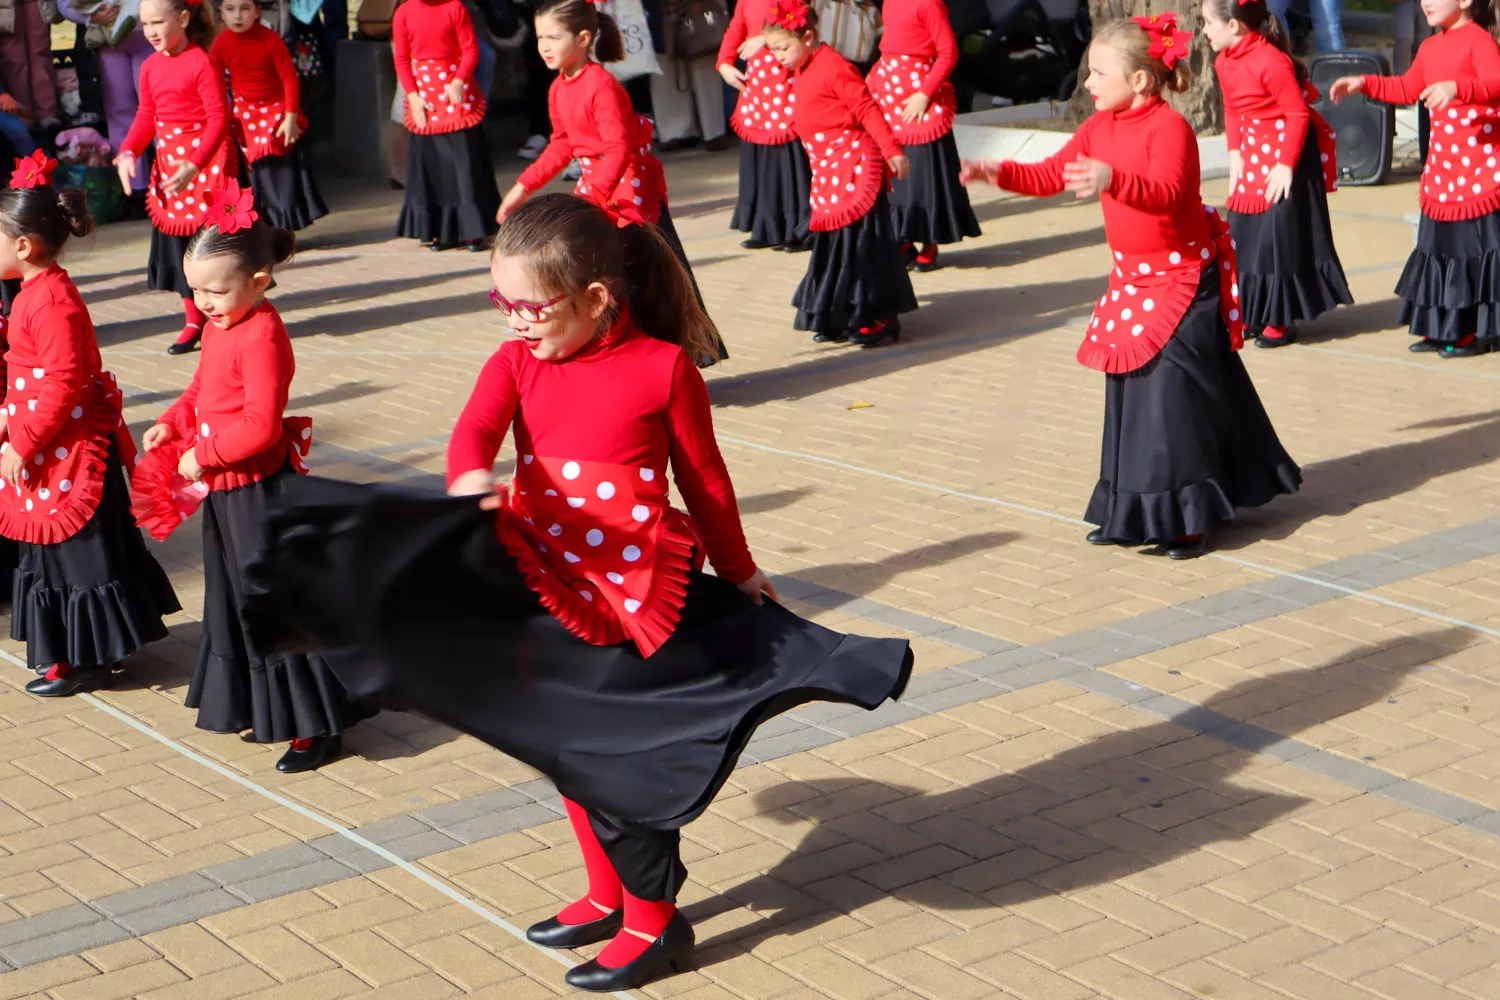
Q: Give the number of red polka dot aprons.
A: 13